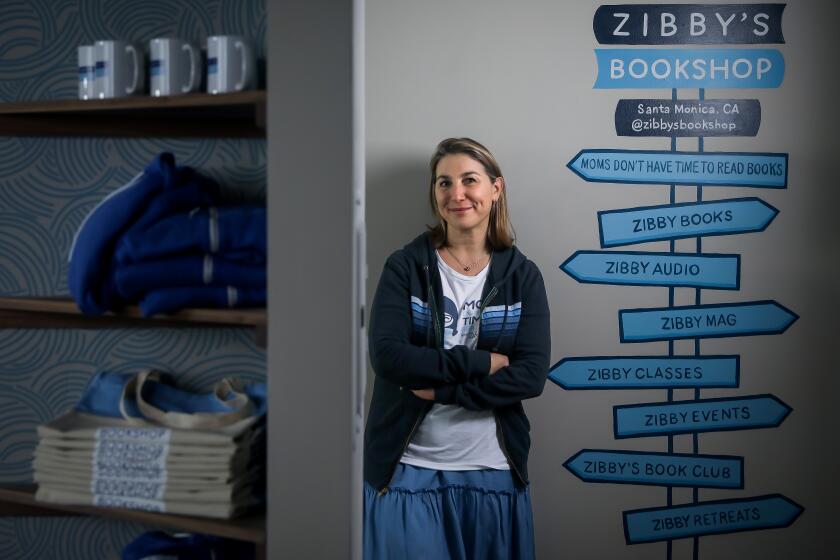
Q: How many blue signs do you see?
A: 9